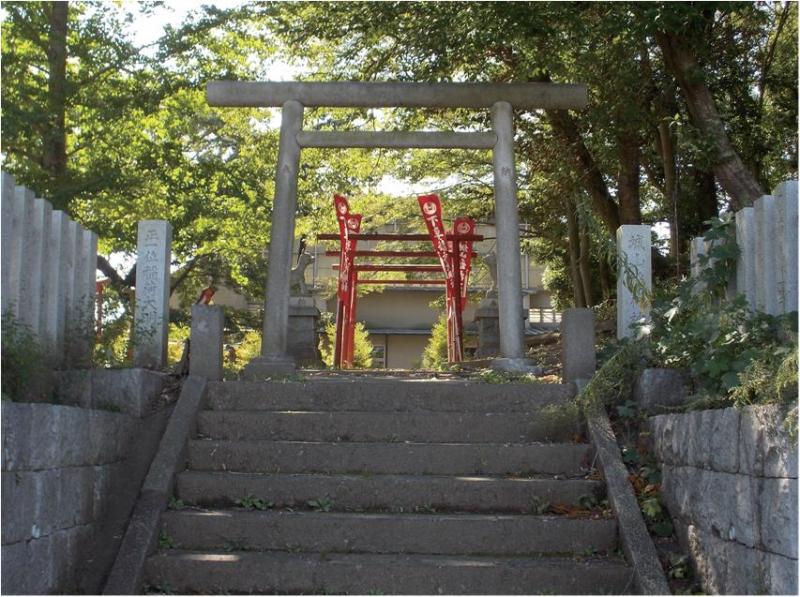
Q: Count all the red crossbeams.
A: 4